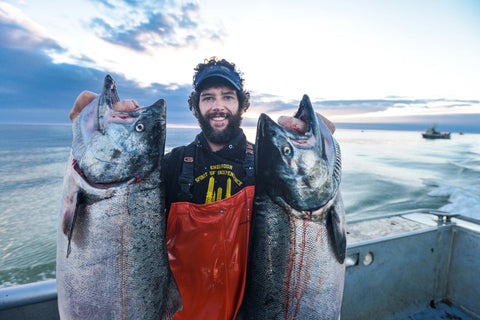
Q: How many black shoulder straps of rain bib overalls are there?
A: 2